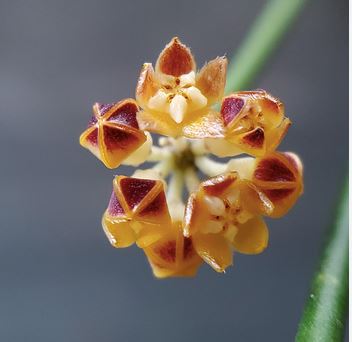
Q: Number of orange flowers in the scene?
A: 7